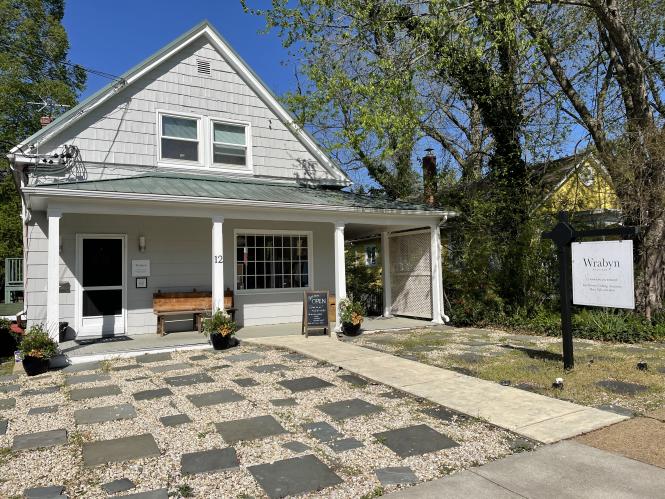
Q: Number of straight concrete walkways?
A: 1